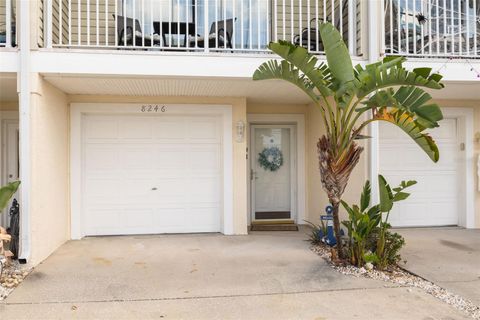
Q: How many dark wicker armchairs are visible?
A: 2